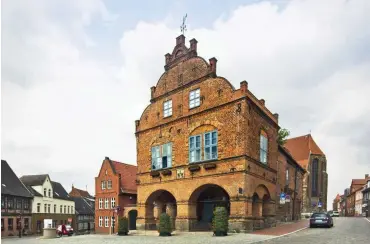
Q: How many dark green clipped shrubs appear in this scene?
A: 3